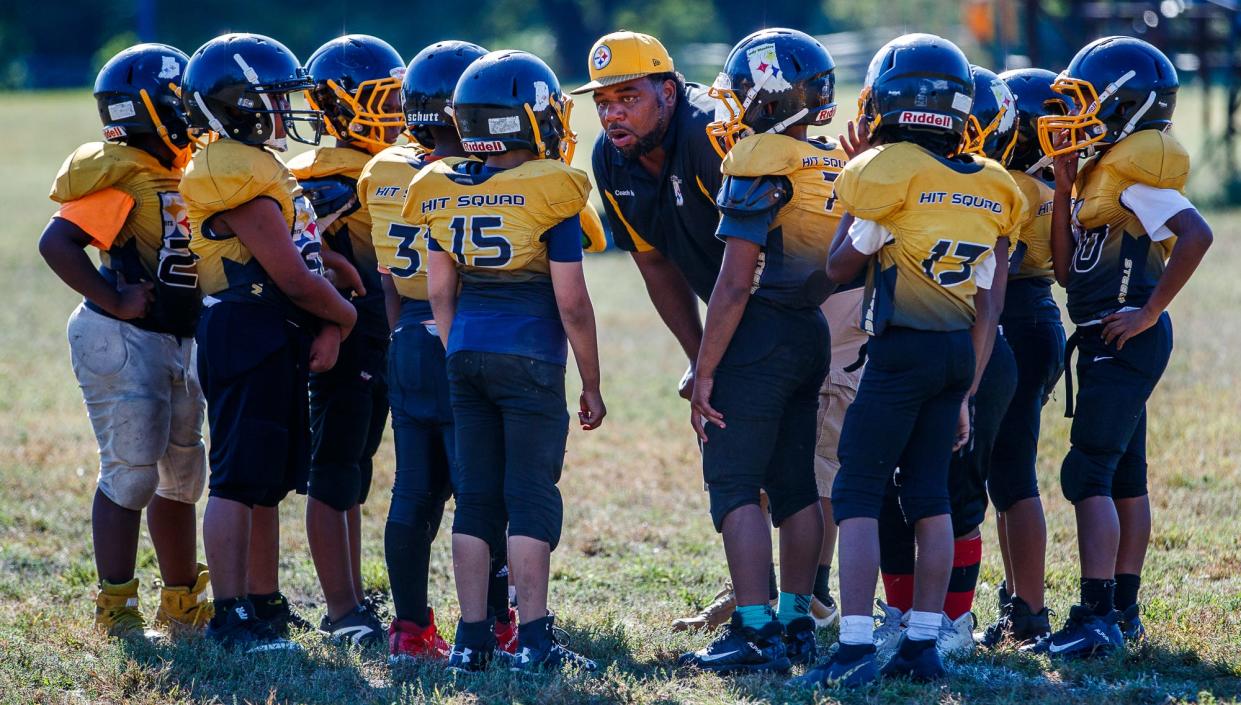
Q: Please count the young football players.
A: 10